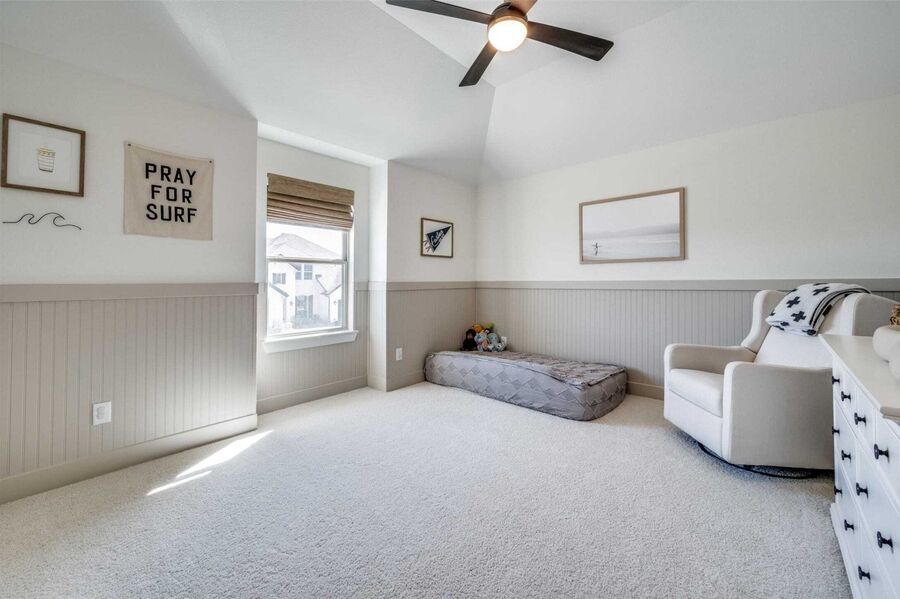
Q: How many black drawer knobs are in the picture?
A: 11